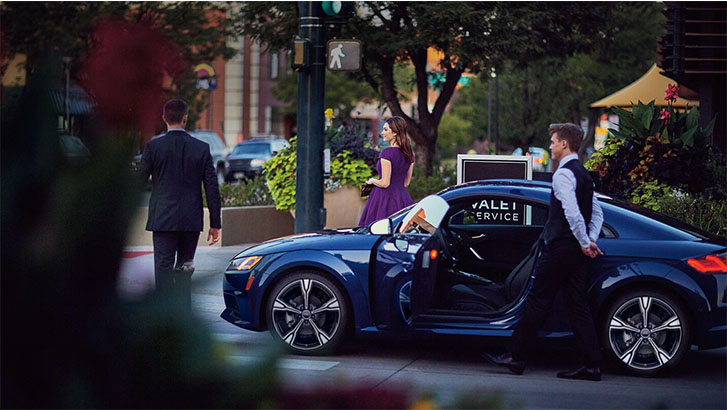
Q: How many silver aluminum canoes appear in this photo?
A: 0